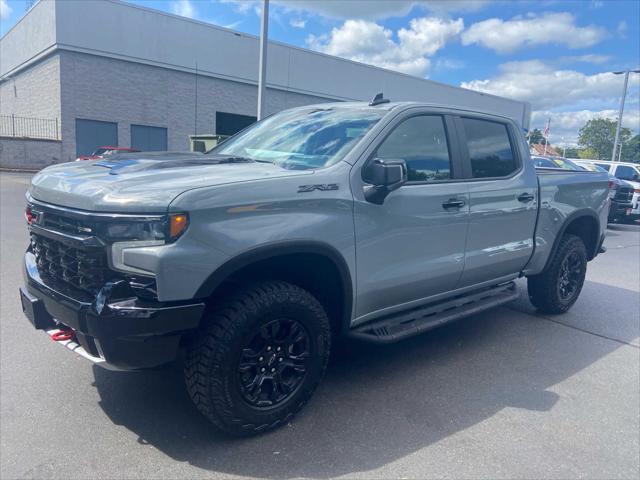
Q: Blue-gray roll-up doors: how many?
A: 2